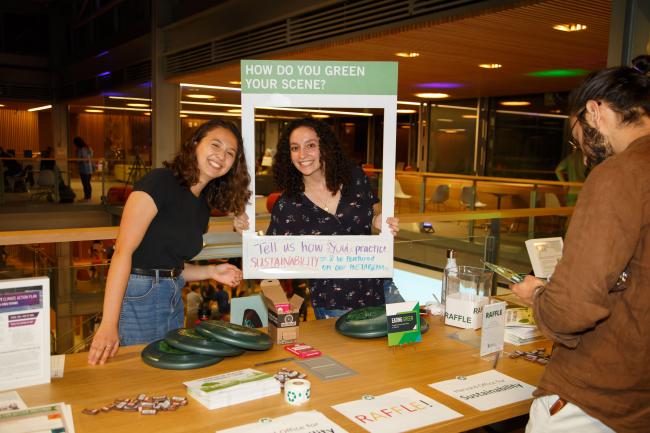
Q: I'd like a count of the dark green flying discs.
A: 4